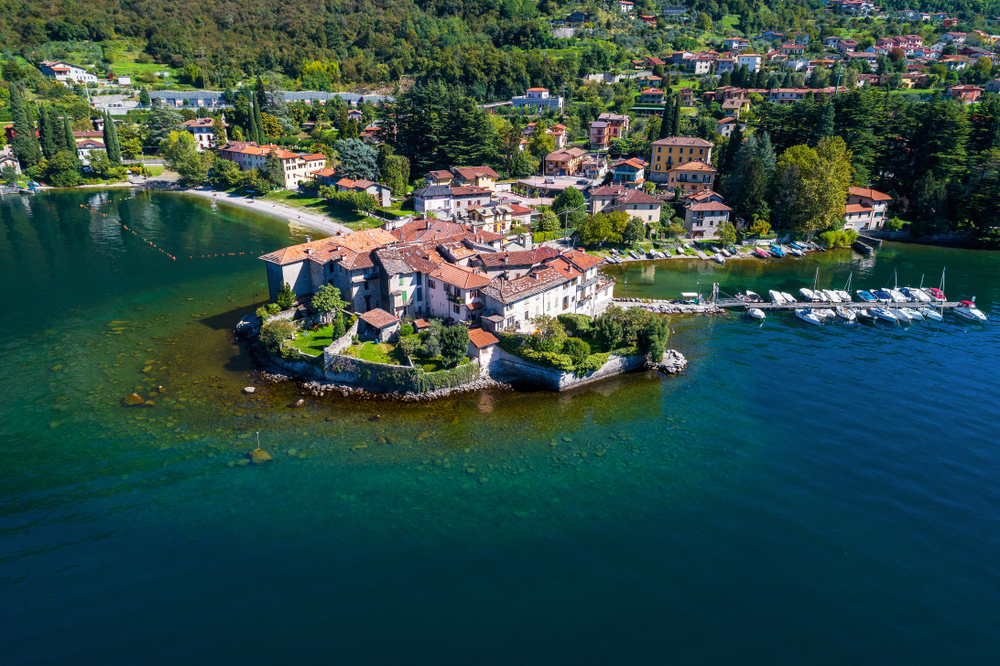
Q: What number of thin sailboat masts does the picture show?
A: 5